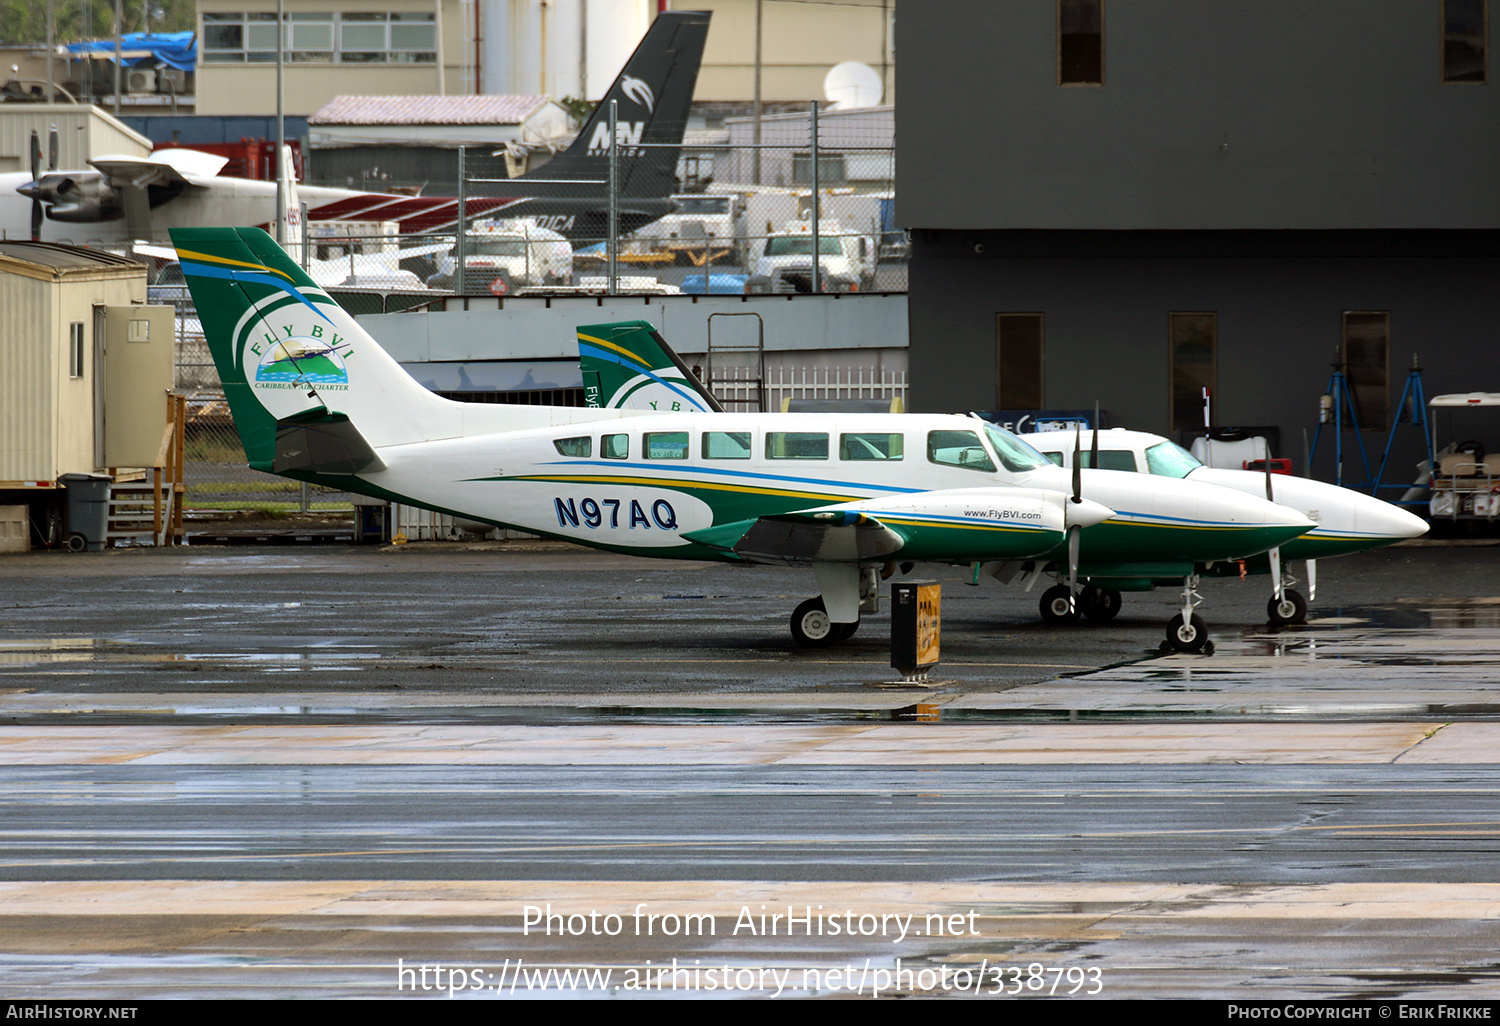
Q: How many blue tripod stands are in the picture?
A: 2